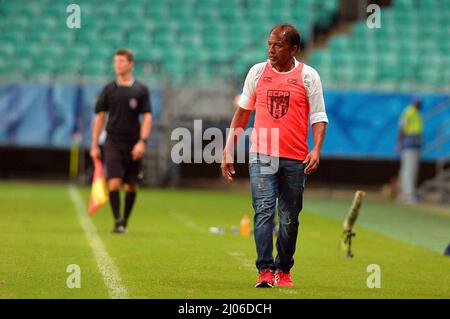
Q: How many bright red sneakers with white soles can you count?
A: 2